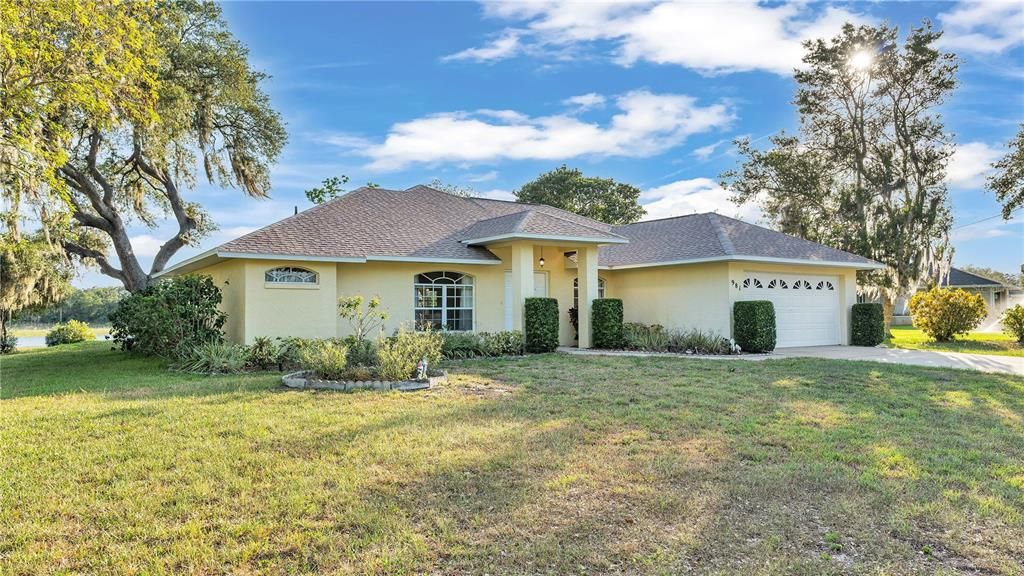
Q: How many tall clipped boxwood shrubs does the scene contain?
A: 4